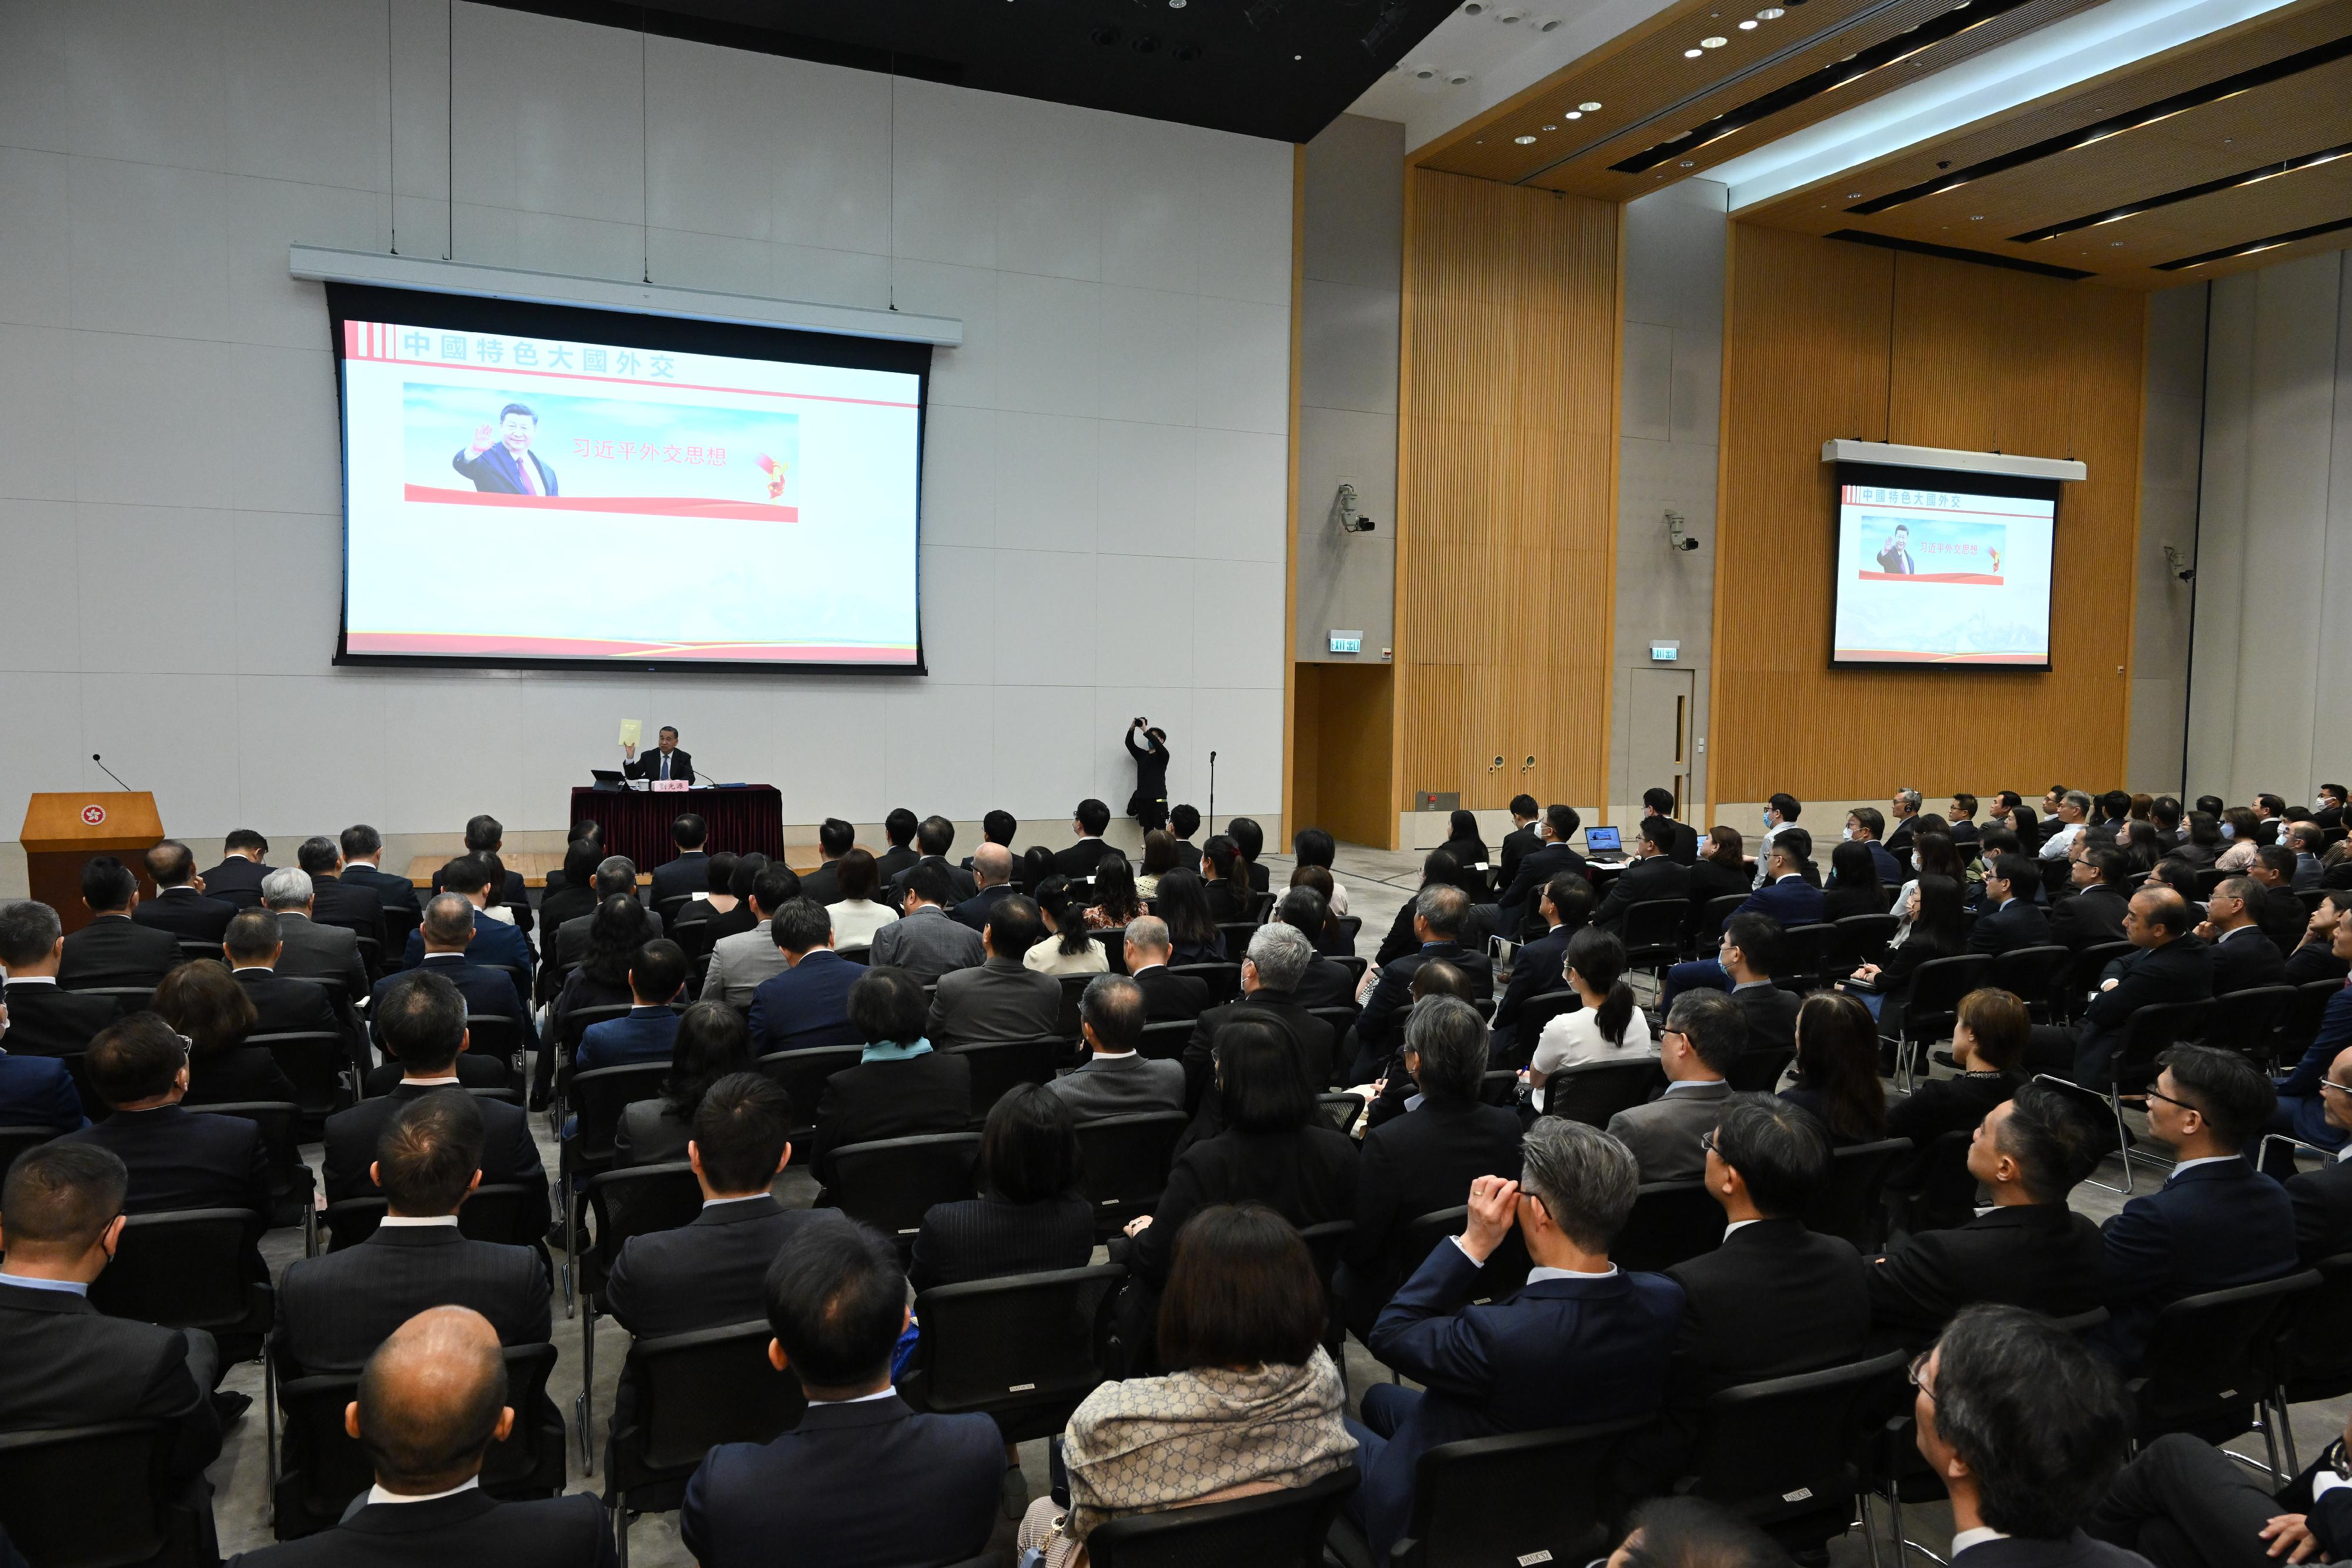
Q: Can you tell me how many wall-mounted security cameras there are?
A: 3